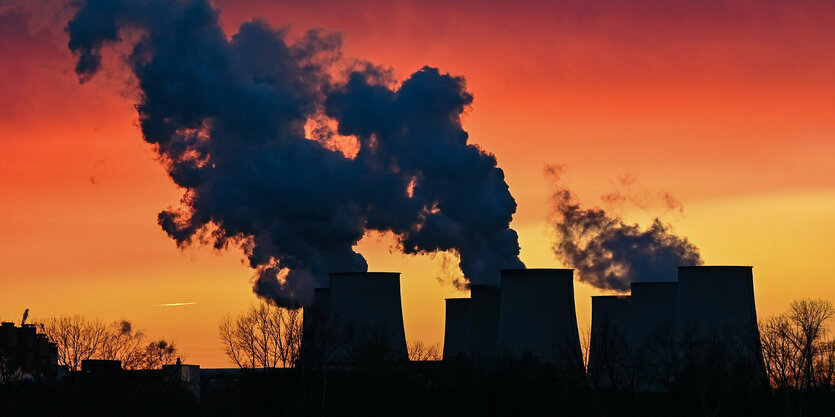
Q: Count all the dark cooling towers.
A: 8